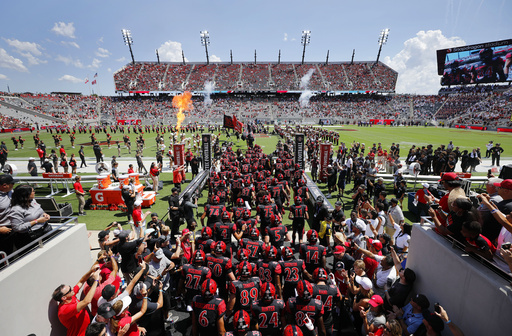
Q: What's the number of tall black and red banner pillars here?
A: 4